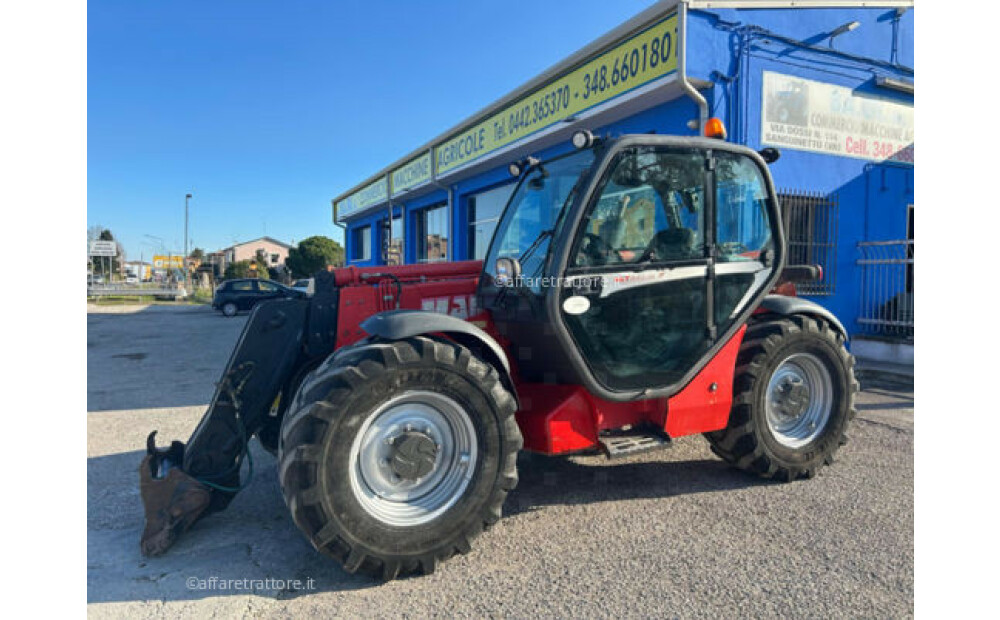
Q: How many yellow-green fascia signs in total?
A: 3